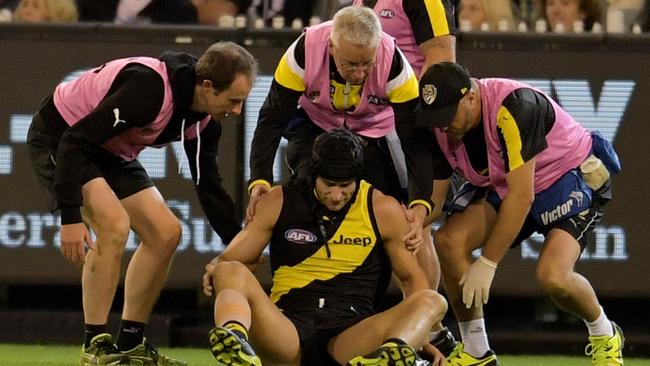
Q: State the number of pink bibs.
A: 4